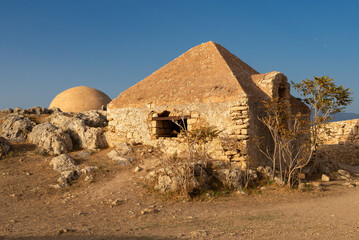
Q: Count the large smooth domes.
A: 1